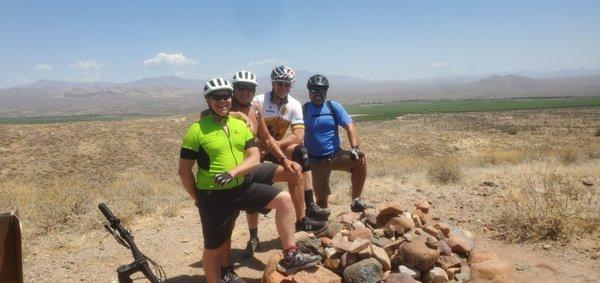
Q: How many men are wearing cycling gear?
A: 4